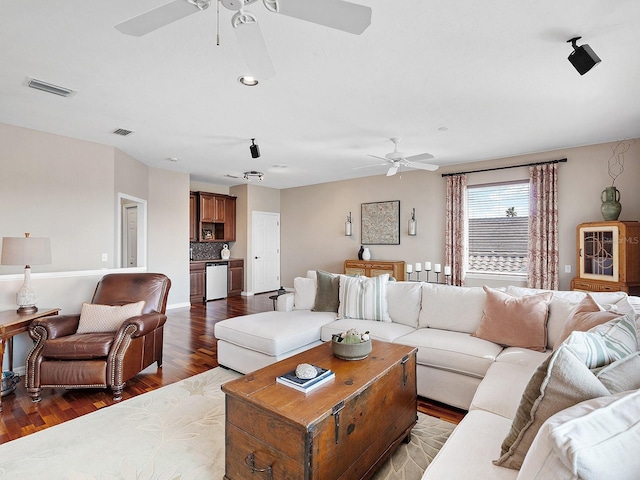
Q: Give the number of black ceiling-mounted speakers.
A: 2